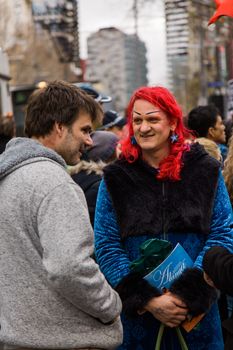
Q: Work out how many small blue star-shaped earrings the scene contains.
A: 2